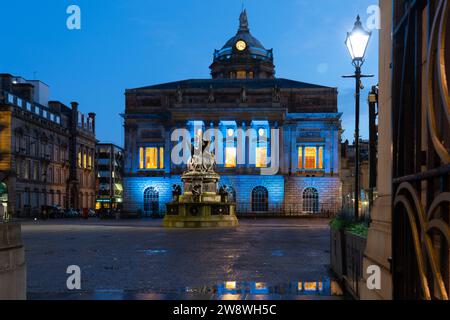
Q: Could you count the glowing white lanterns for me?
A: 1